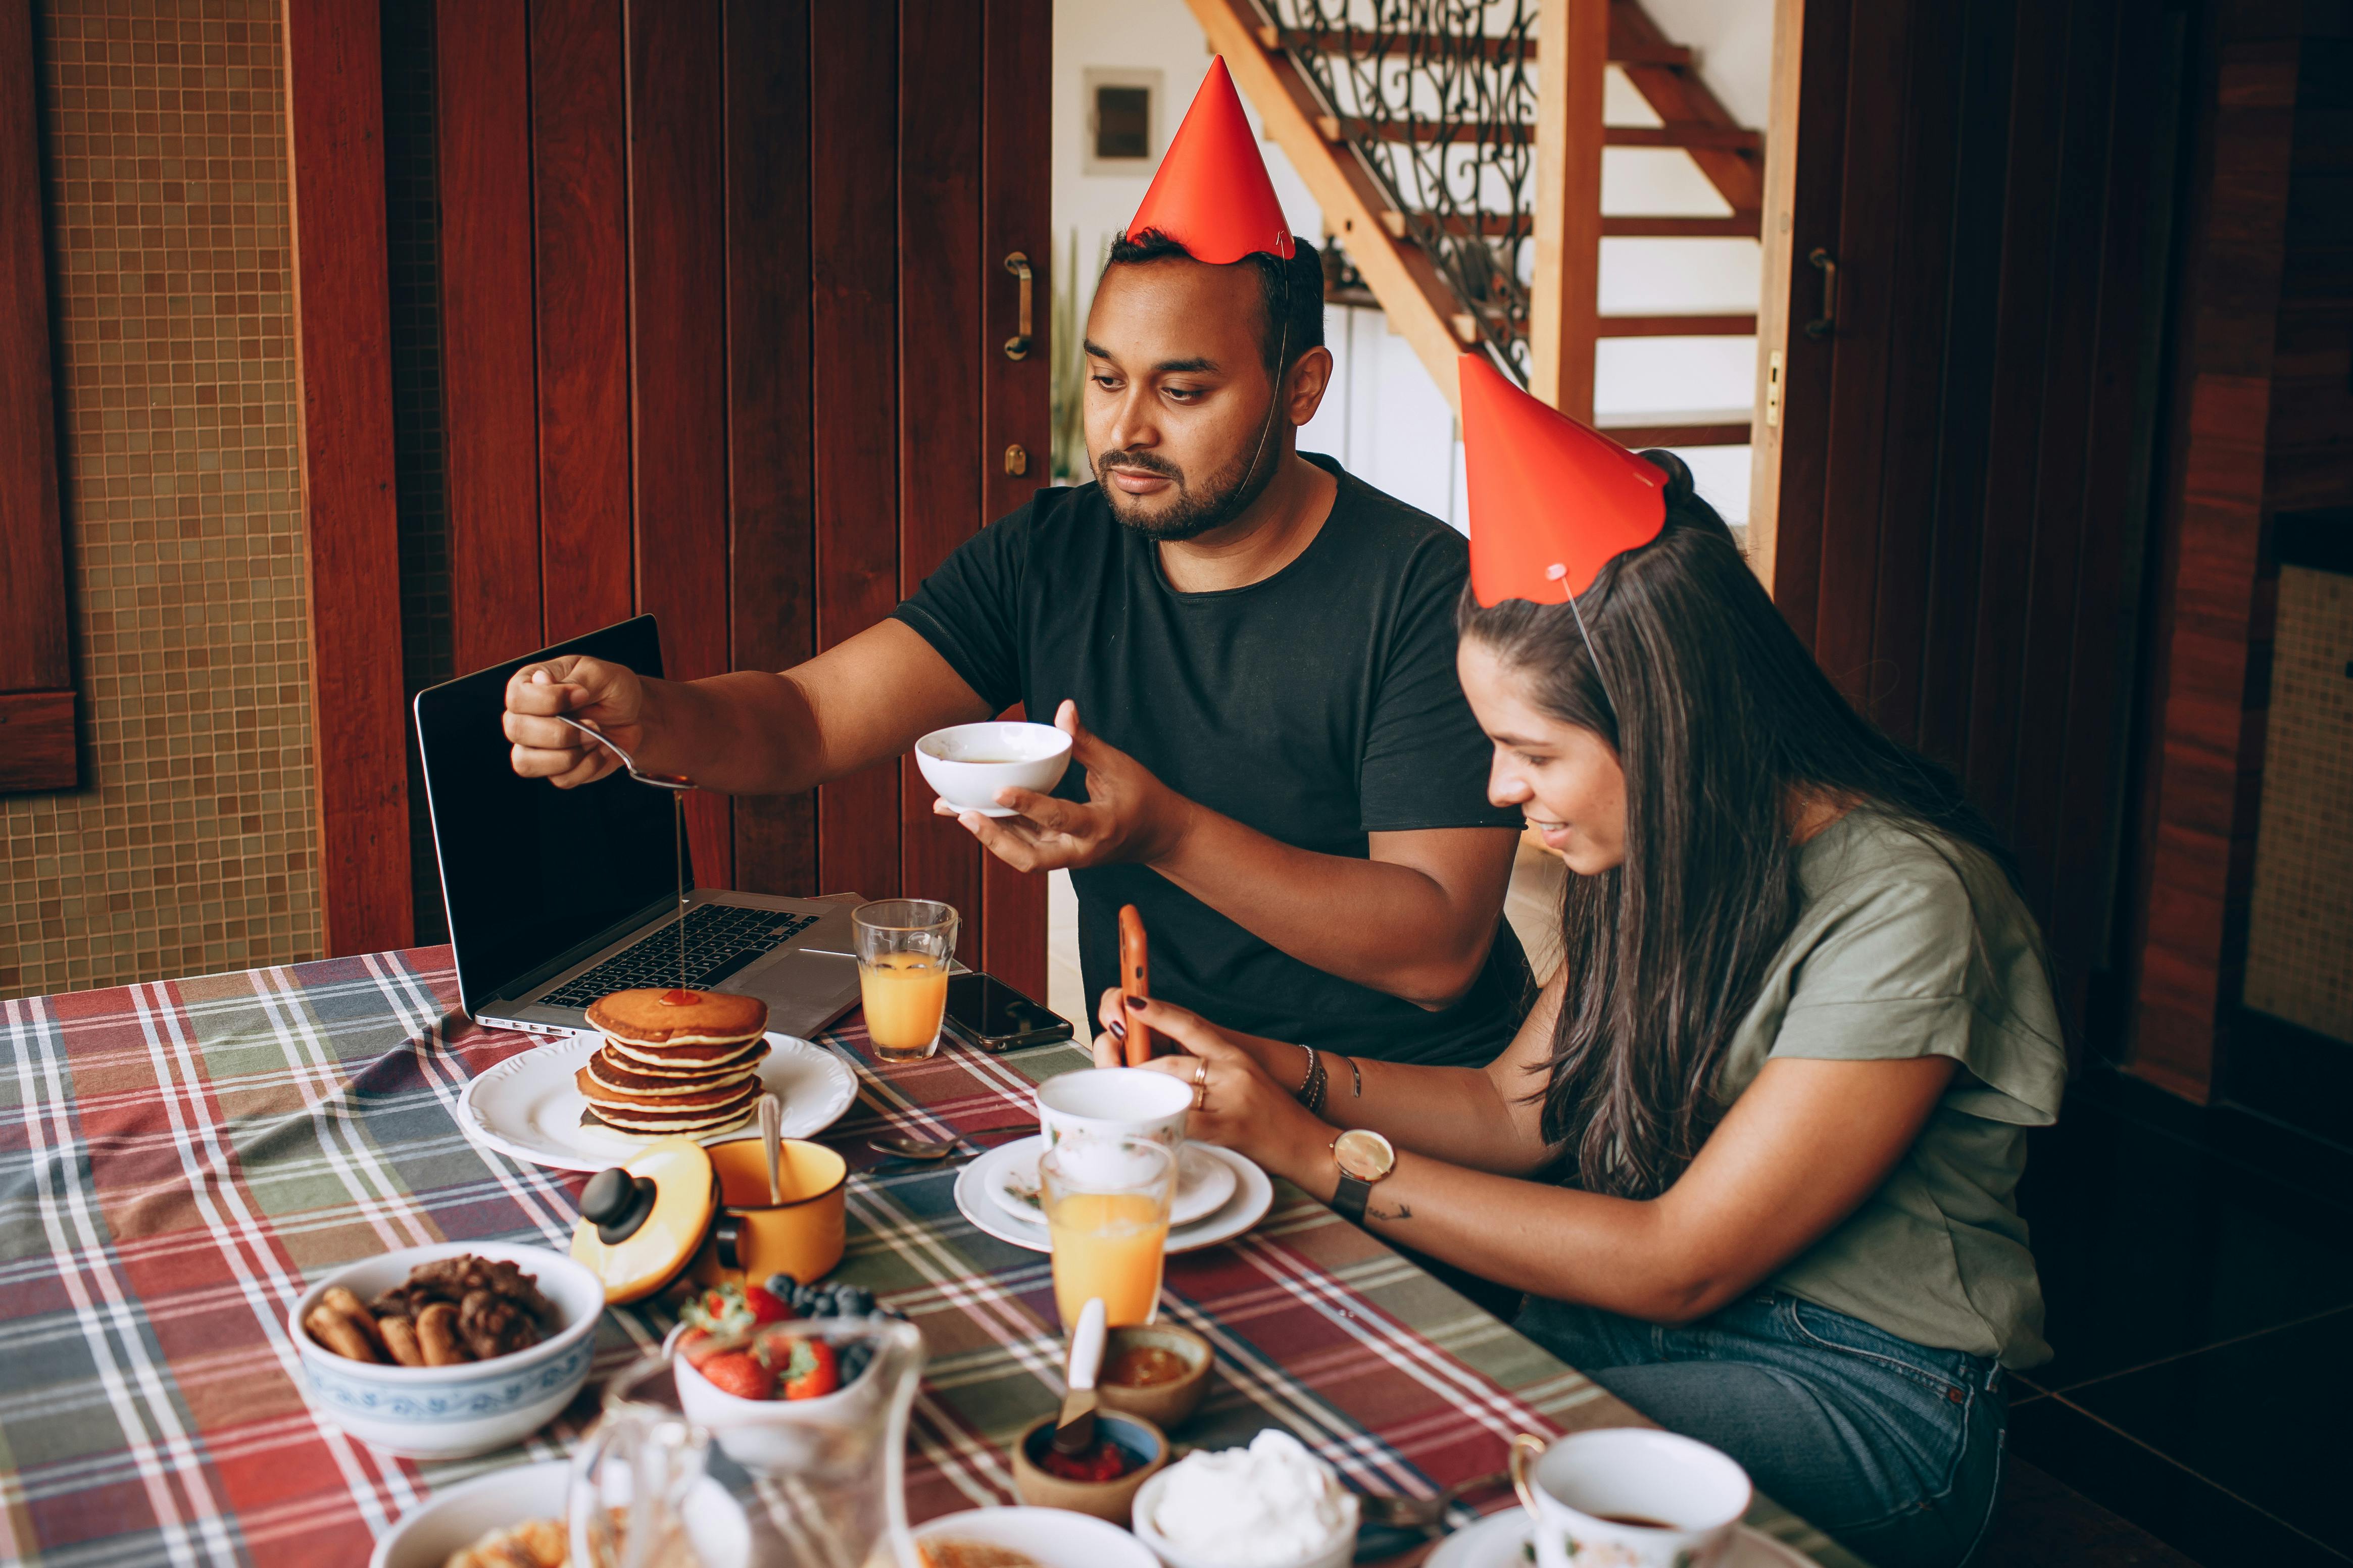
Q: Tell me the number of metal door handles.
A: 2